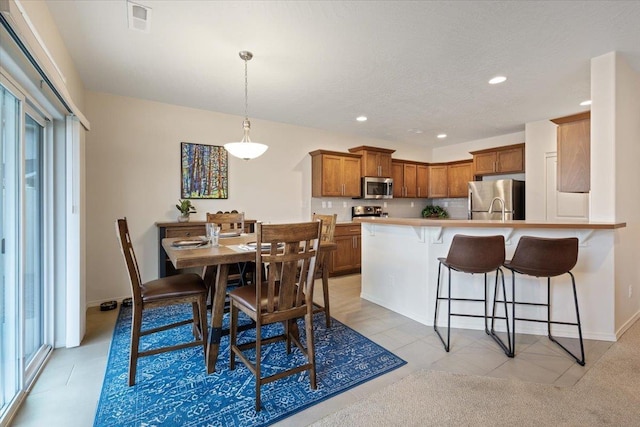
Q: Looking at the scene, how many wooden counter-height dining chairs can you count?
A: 4